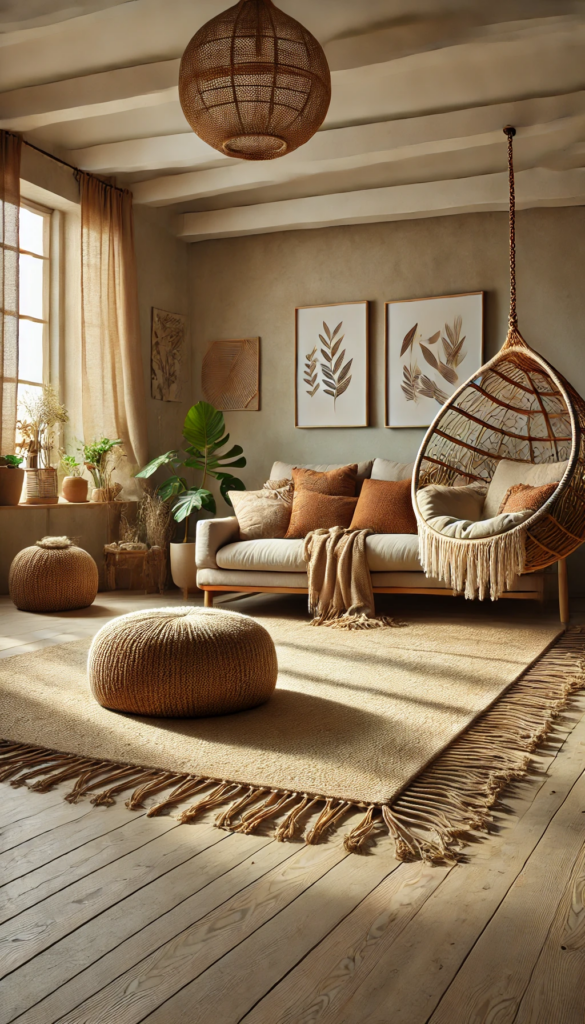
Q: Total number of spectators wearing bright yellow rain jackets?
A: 0